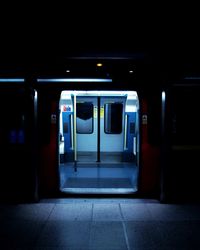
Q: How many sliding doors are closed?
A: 2